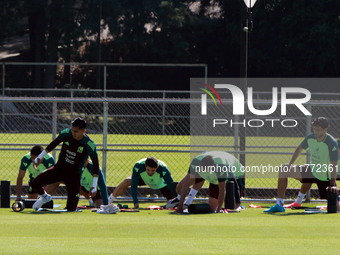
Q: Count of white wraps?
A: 2